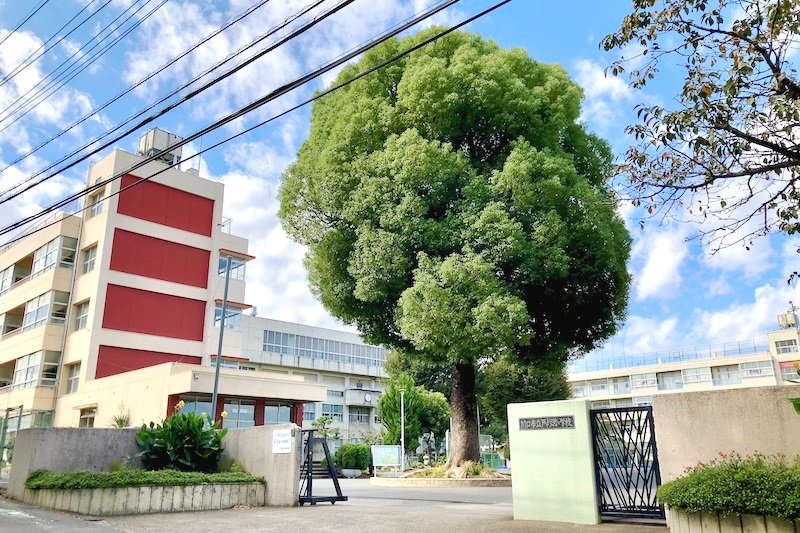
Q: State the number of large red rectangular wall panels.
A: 4